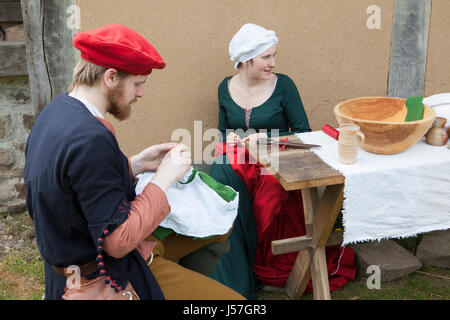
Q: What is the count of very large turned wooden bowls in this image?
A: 1